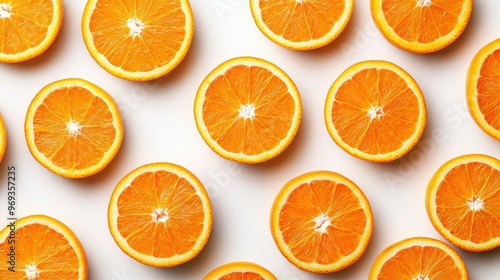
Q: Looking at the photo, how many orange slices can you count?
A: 15